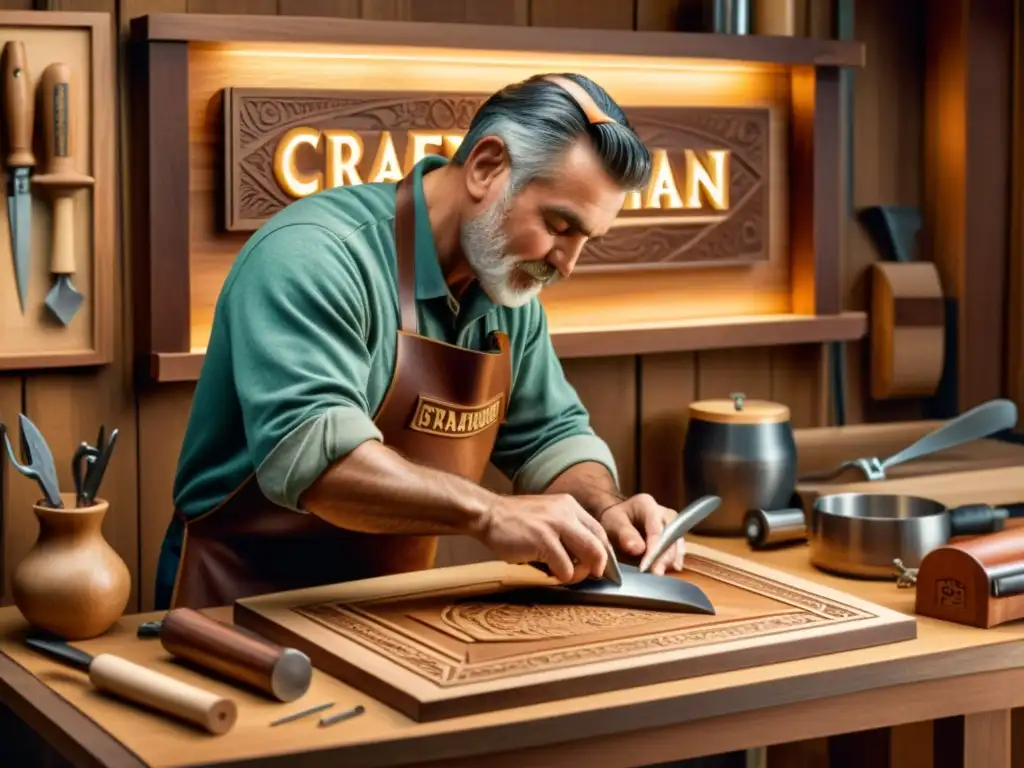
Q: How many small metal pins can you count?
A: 2